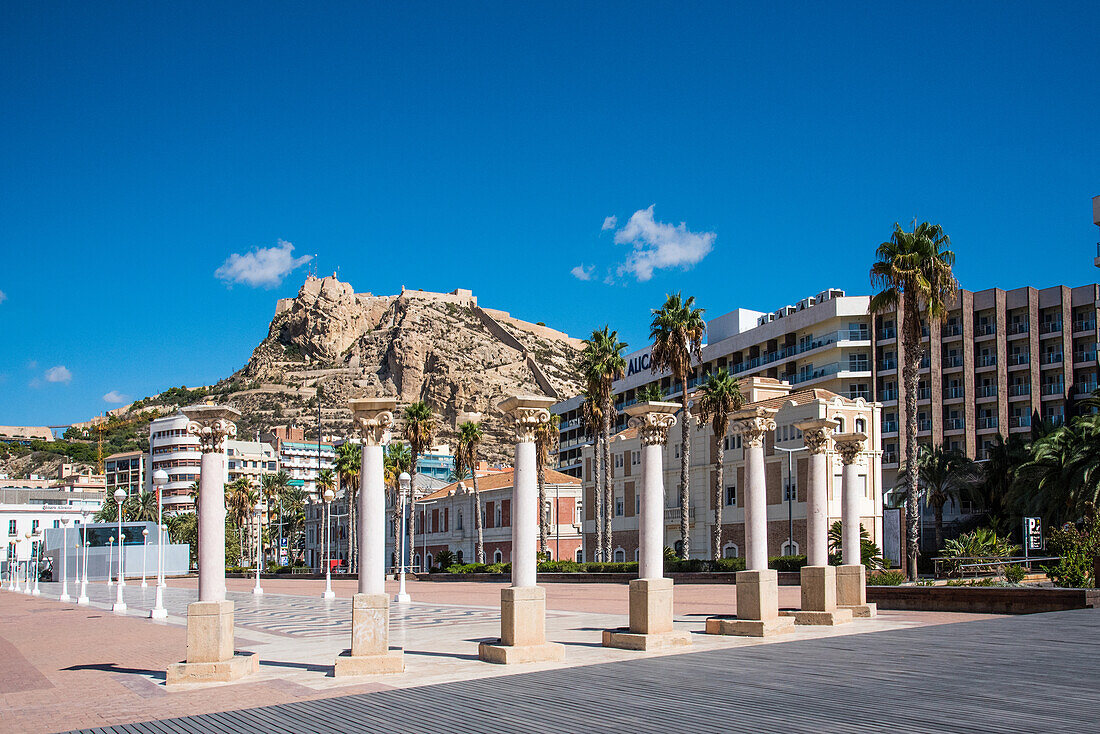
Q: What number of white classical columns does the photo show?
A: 7